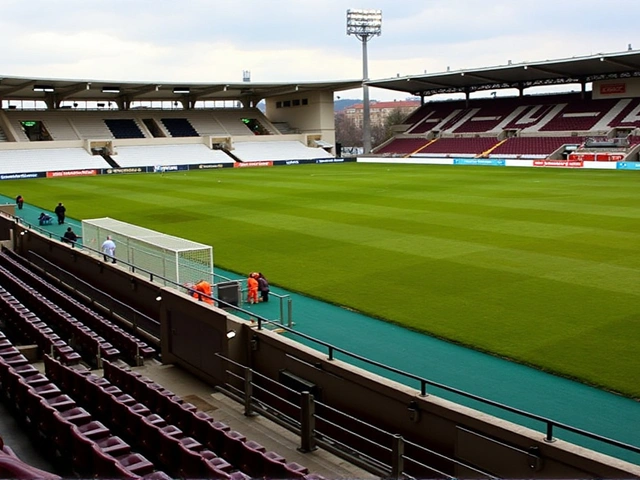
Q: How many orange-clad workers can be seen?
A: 2